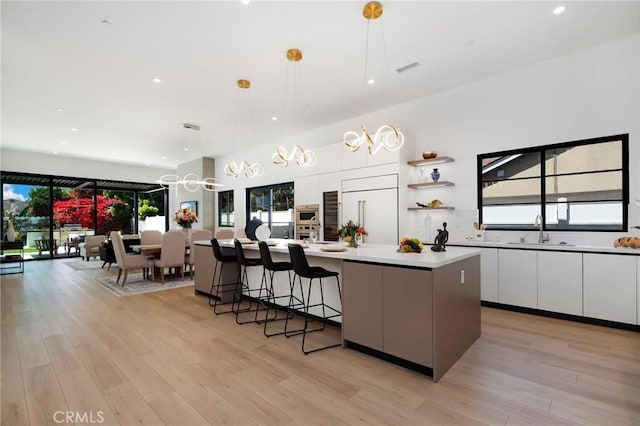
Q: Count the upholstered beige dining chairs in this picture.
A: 6